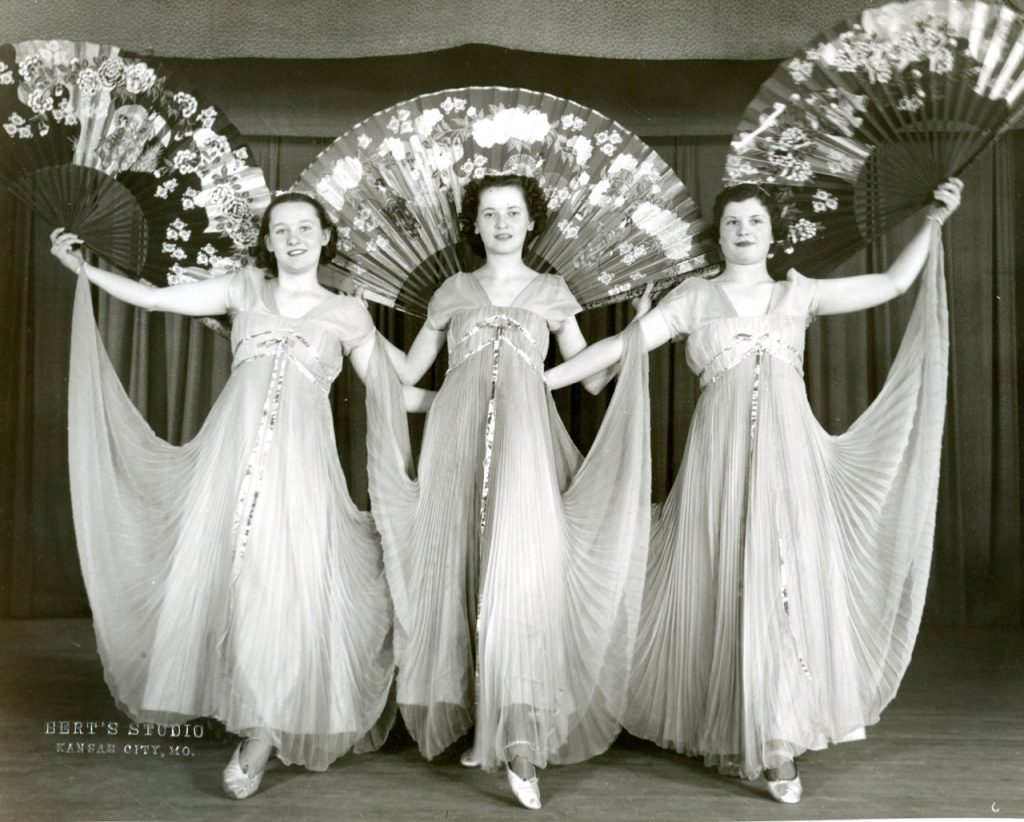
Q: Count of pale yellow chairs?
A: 0